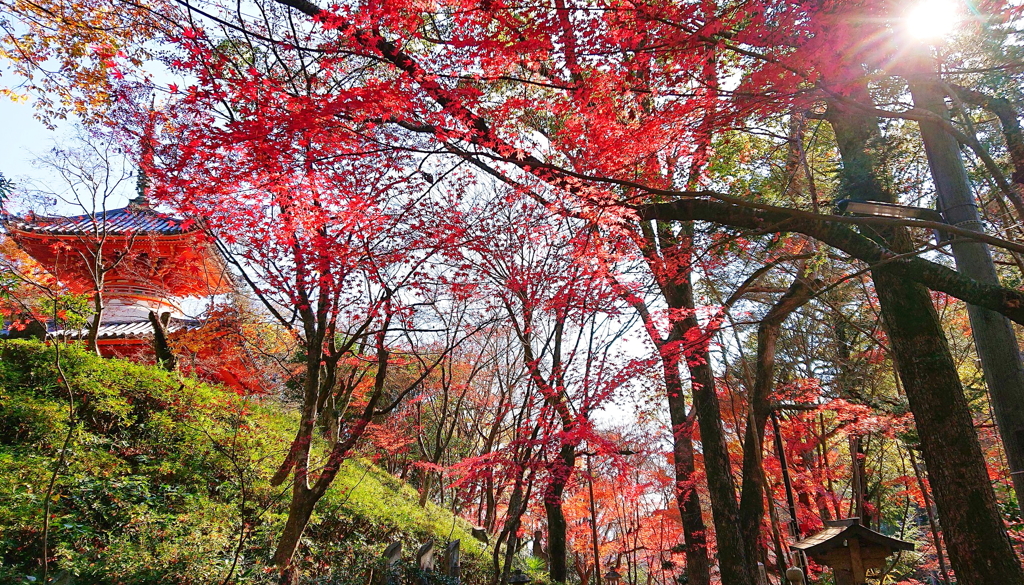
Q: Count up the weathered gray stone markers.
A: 3